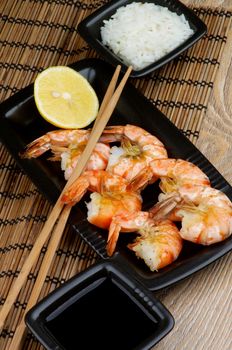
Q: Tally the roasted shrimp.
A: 6